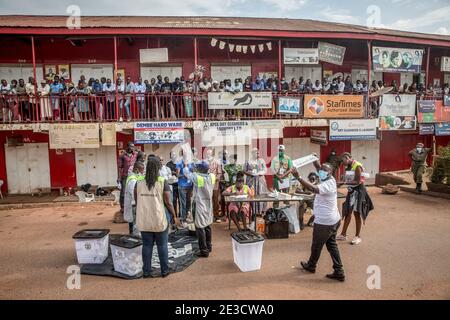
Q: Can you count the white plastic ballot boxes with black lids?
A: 3